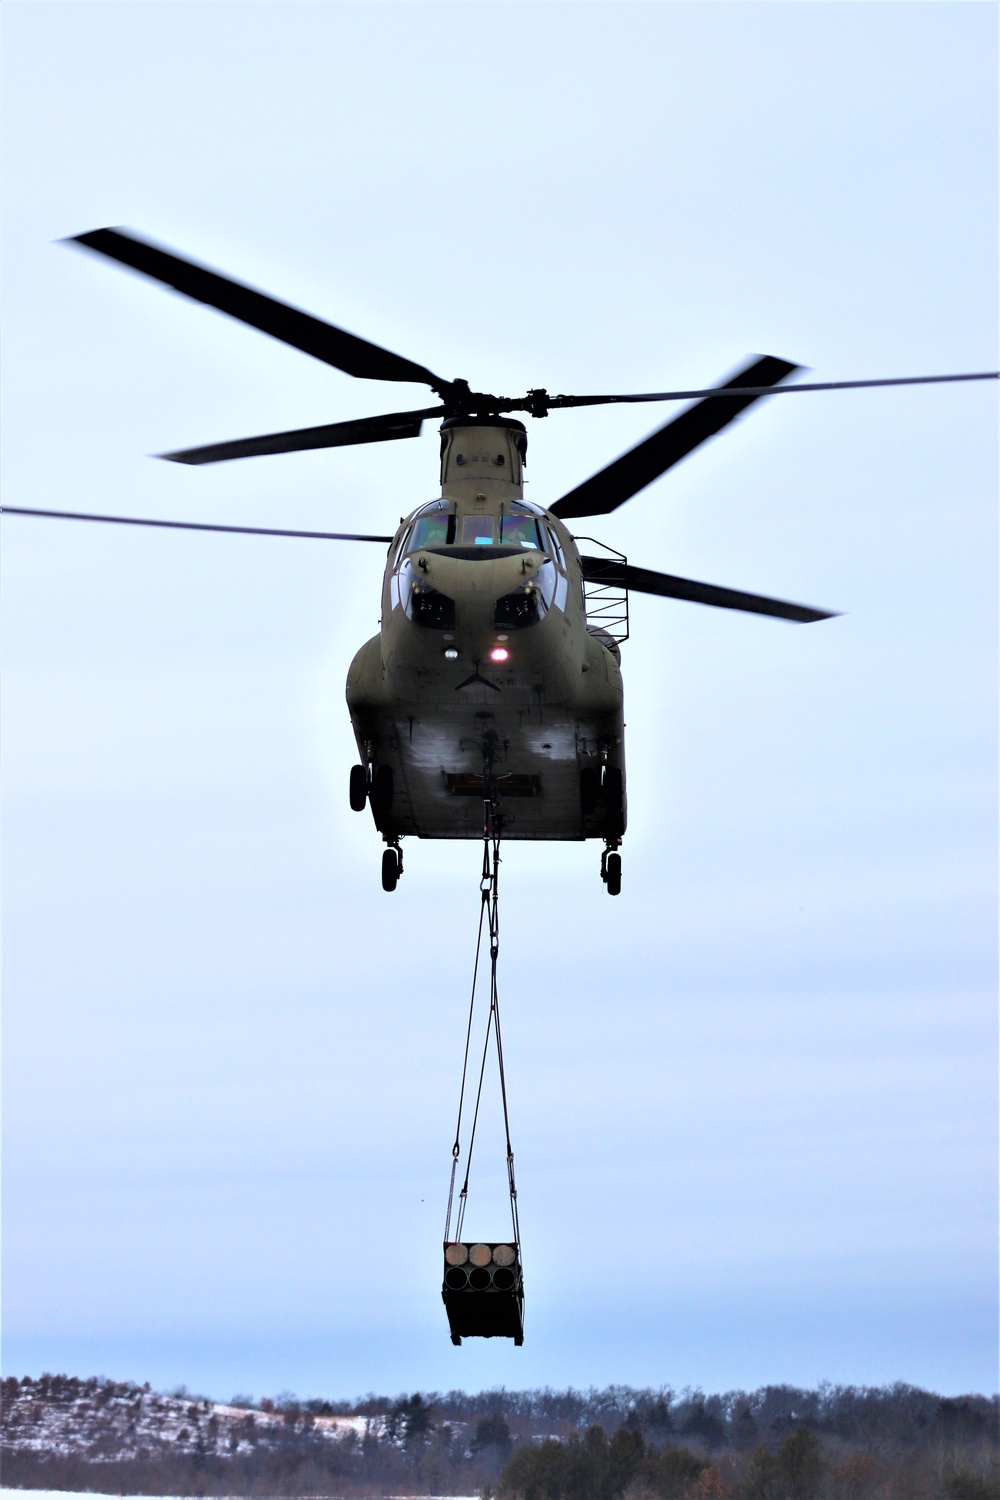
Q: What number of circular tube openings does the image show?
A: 6